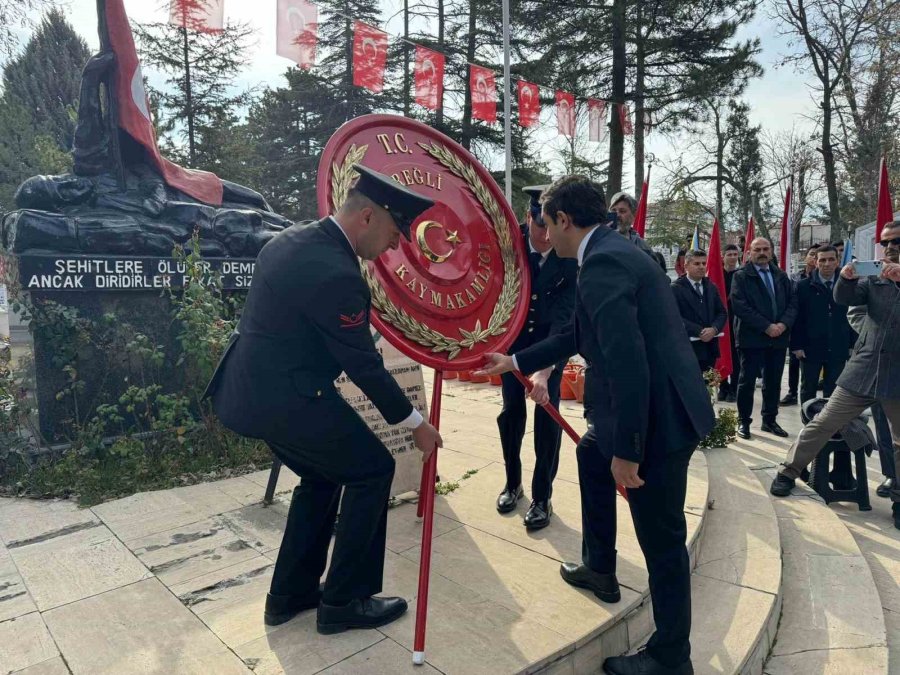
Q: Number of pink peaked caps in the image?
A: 0